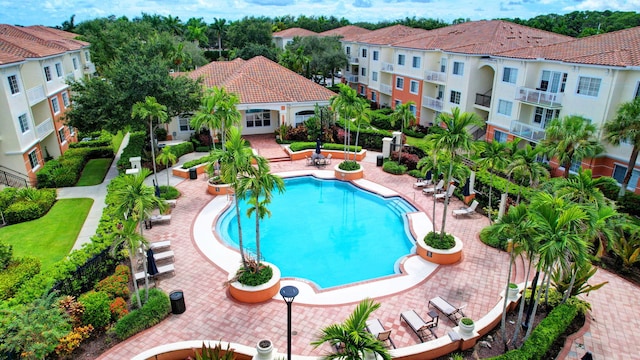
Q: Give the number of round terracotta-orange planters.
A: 4